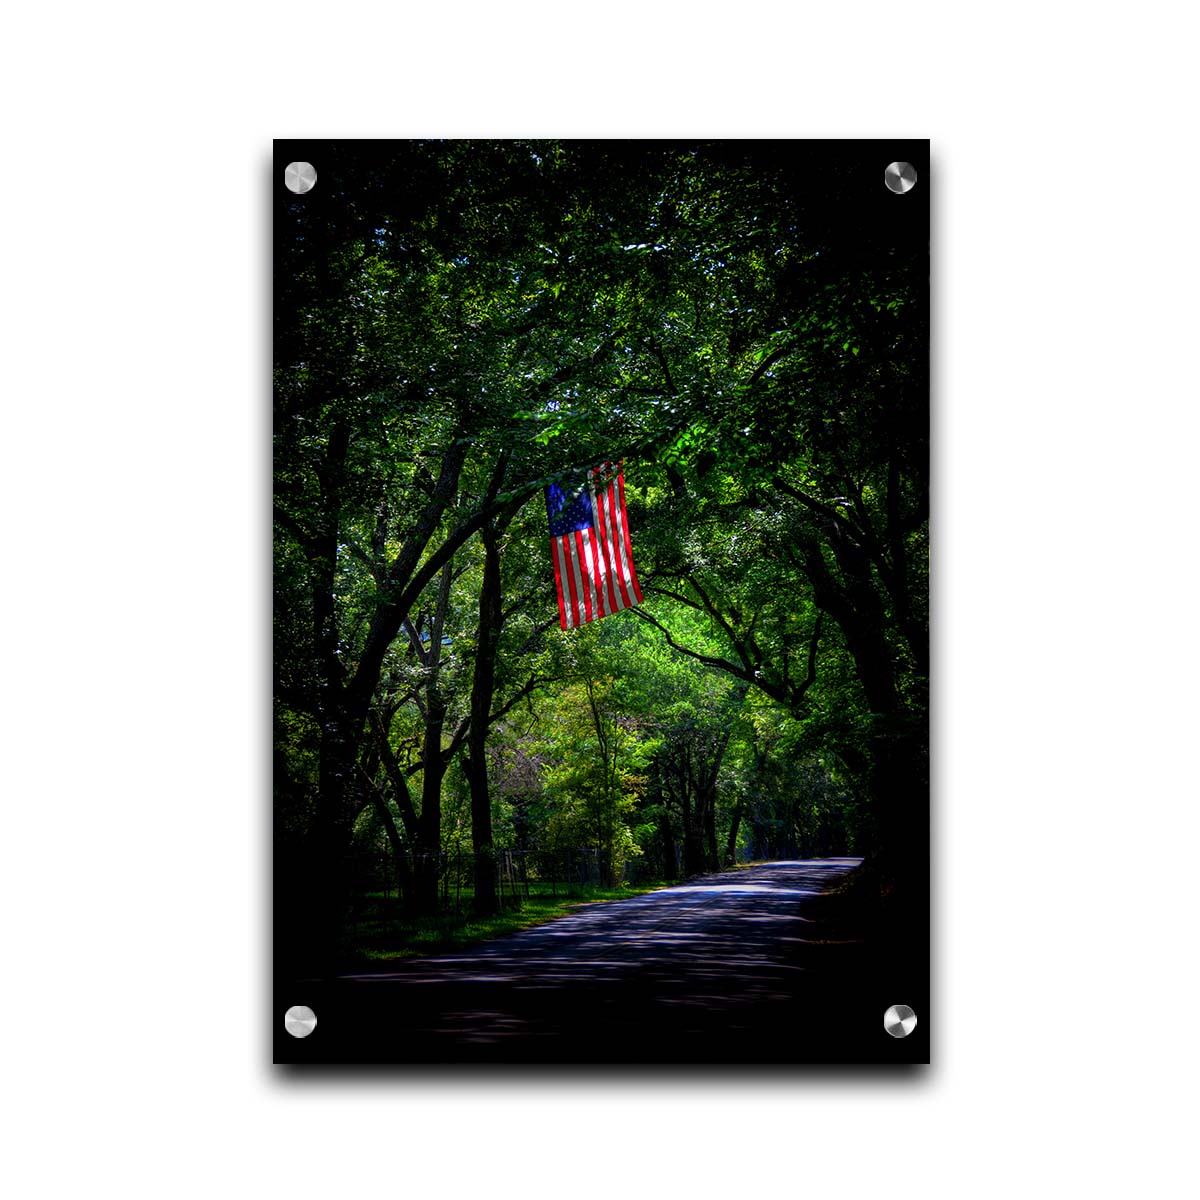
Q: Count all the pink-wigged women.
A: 0